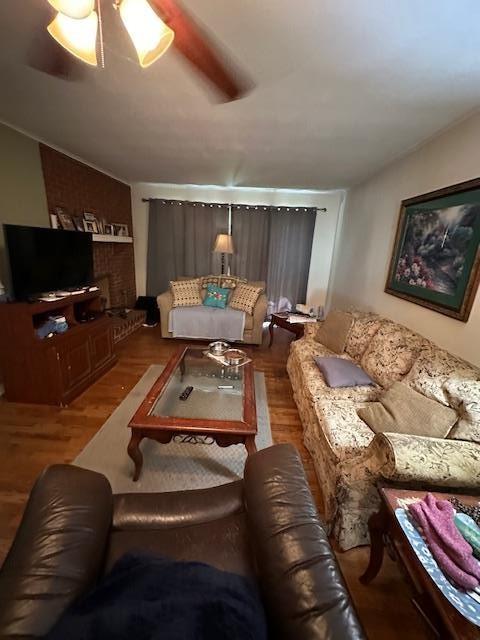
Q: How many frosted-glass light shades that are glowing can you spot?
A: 3